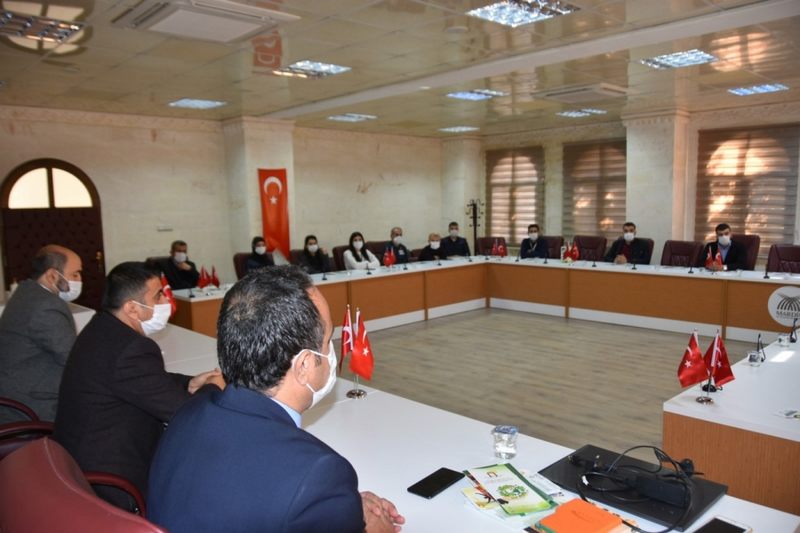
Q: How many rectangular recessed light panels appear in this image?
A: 10